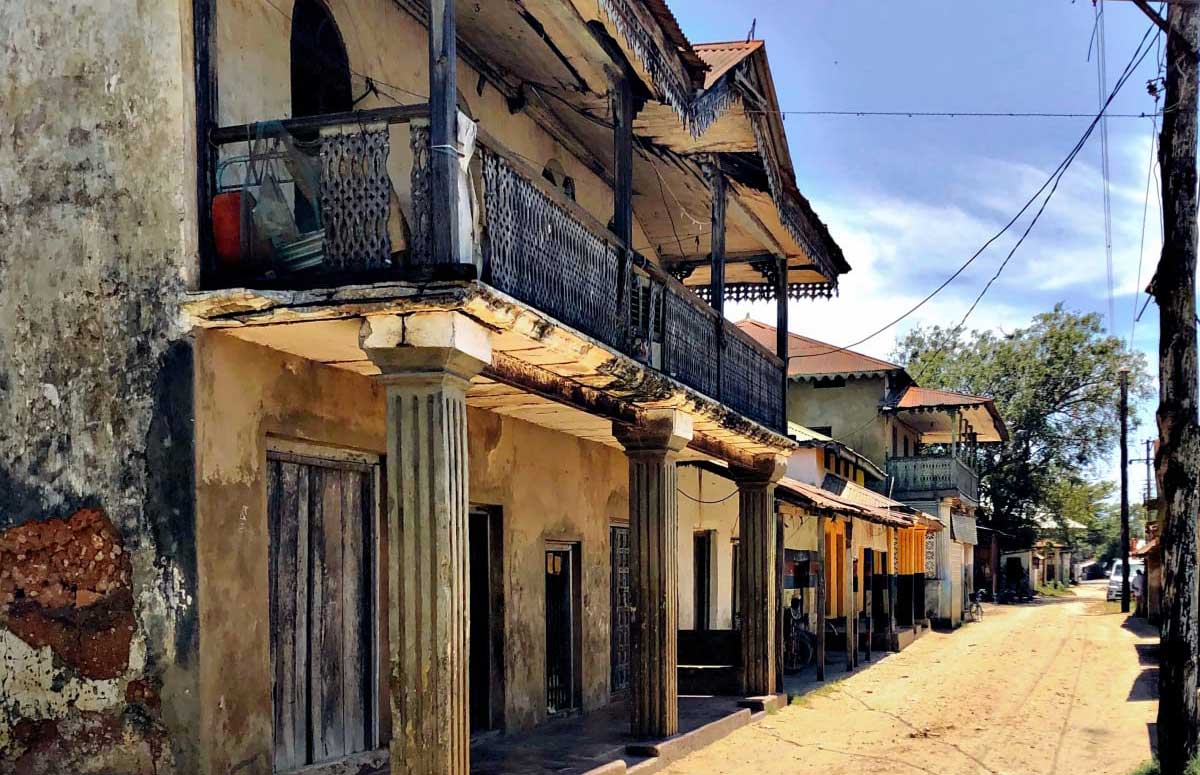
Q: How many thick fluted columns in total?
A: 3